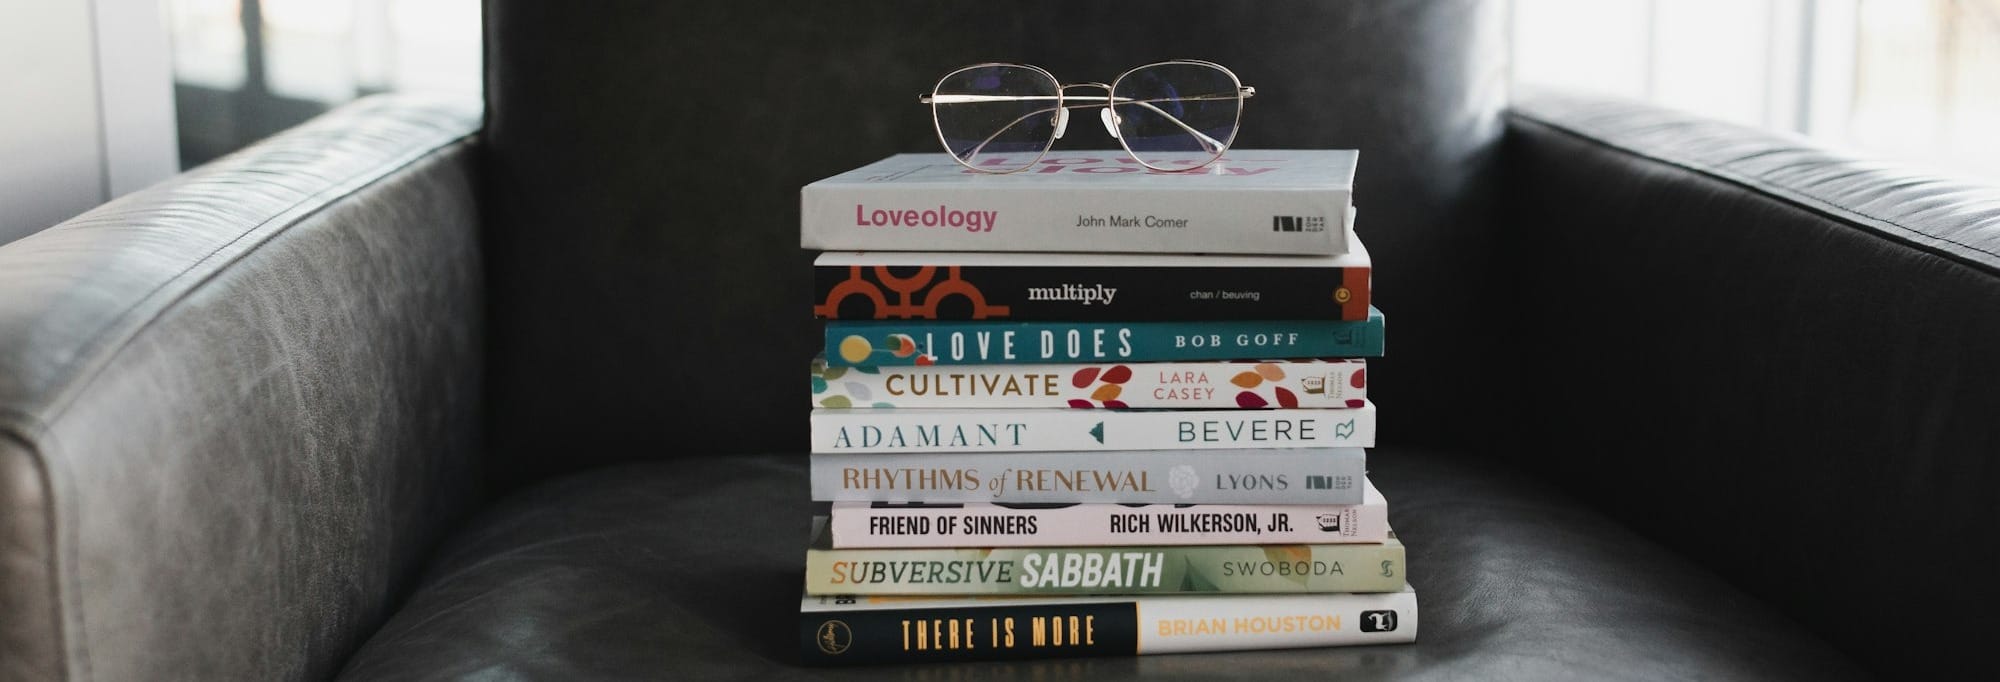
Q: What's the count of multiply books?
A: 1